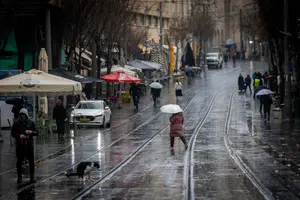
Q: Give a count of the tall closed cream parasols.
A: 1